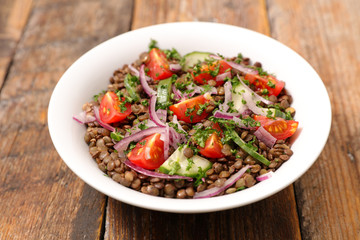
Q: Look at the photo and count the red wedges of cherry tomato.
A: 8